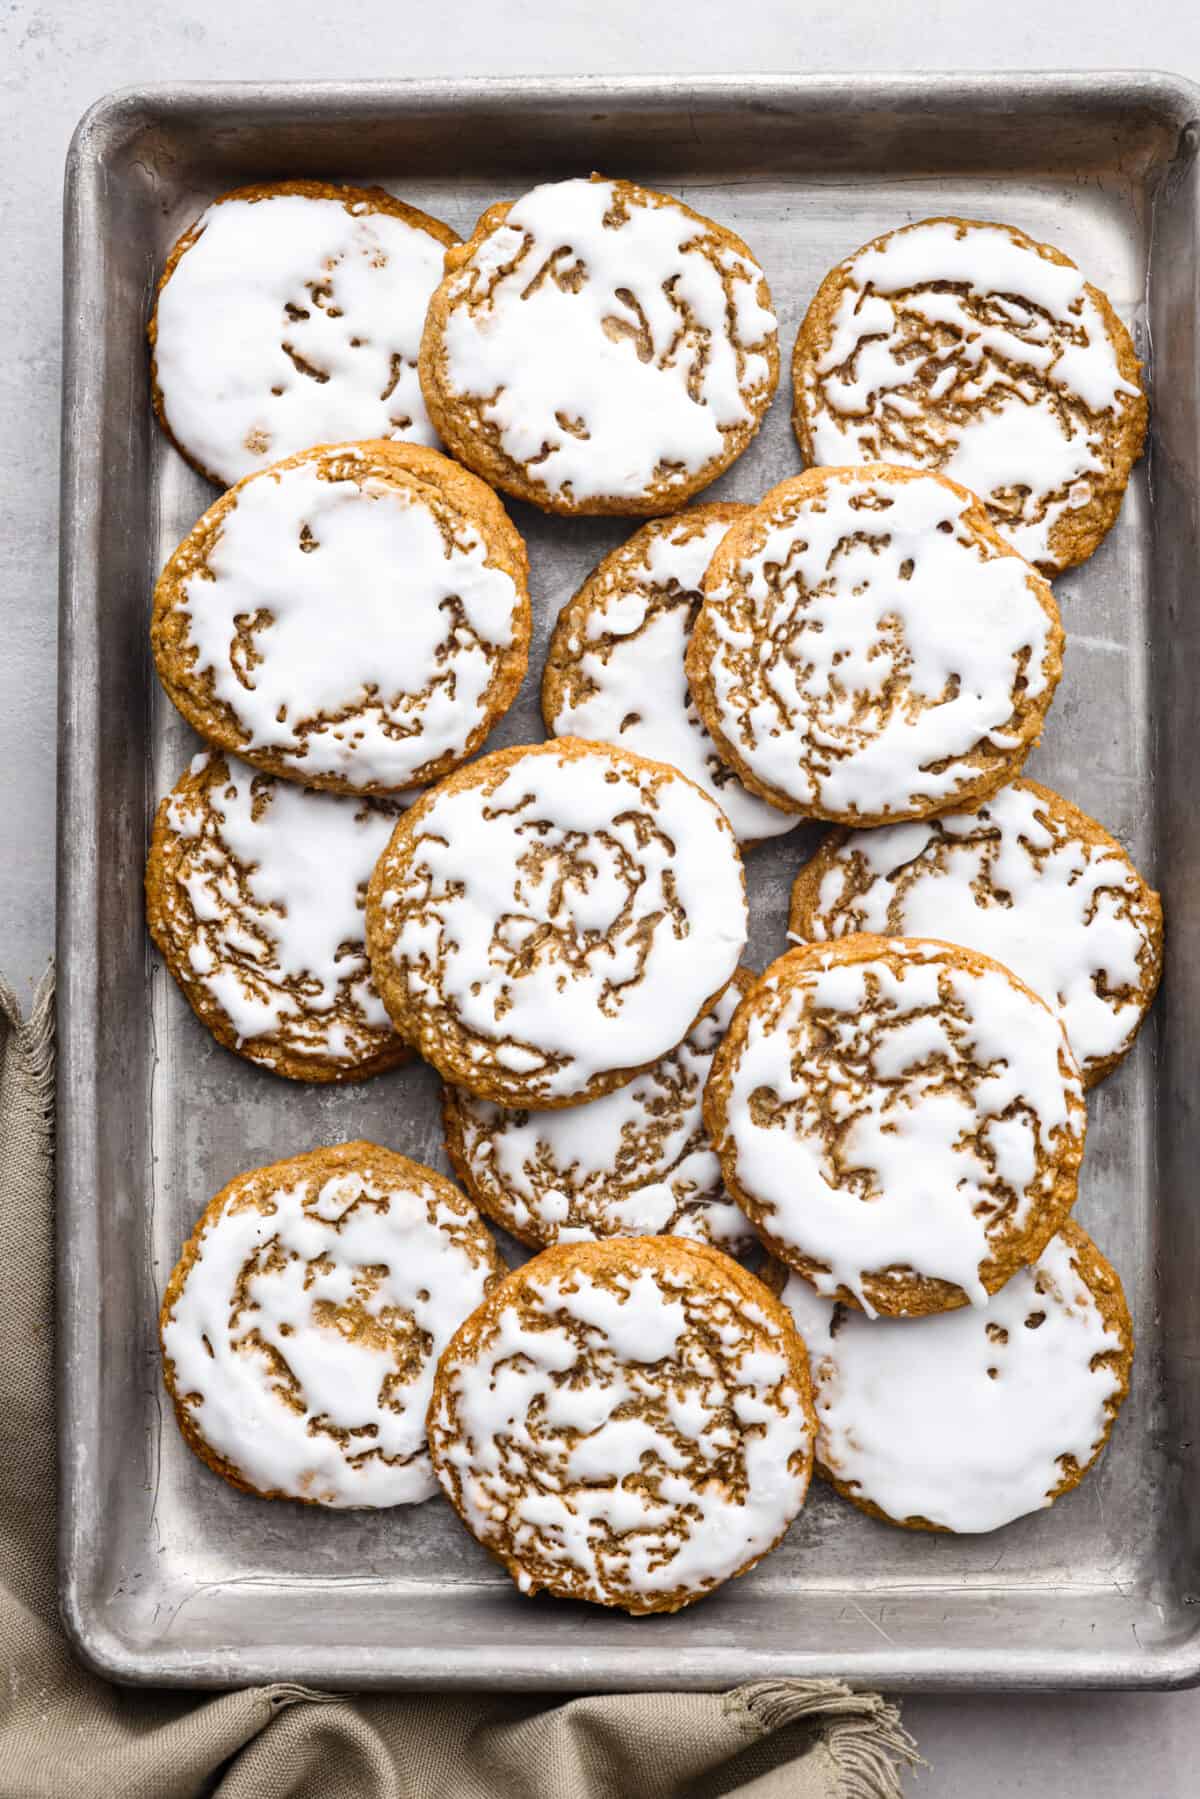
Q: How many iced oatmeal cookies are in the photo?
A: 14